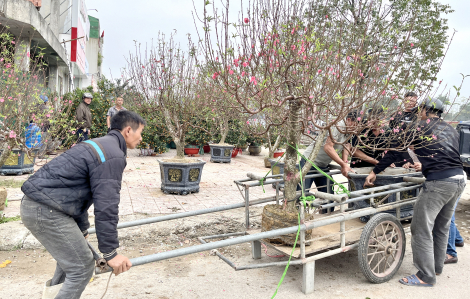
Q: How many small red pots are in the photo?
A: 4